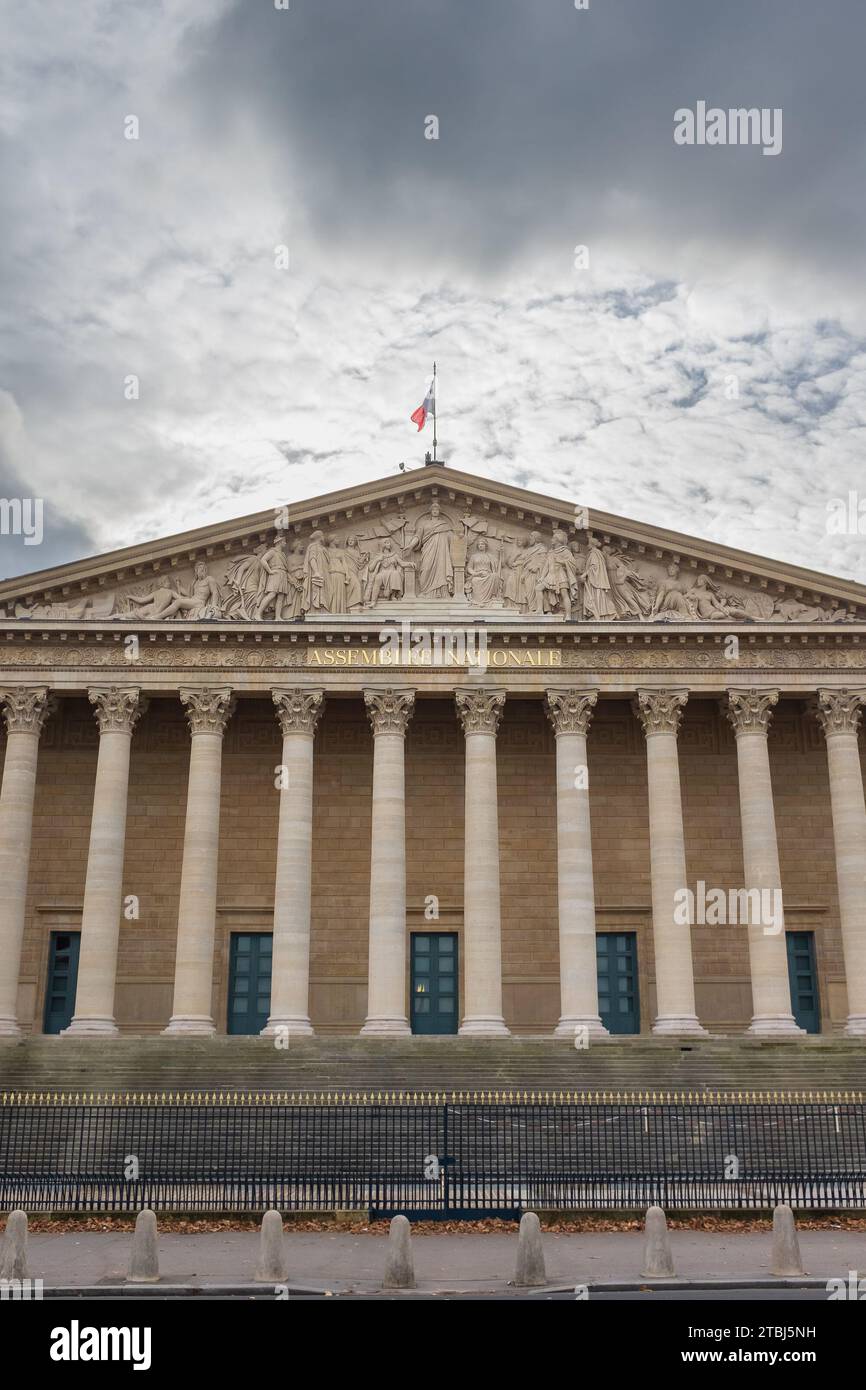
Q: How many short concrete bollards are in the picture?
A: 7